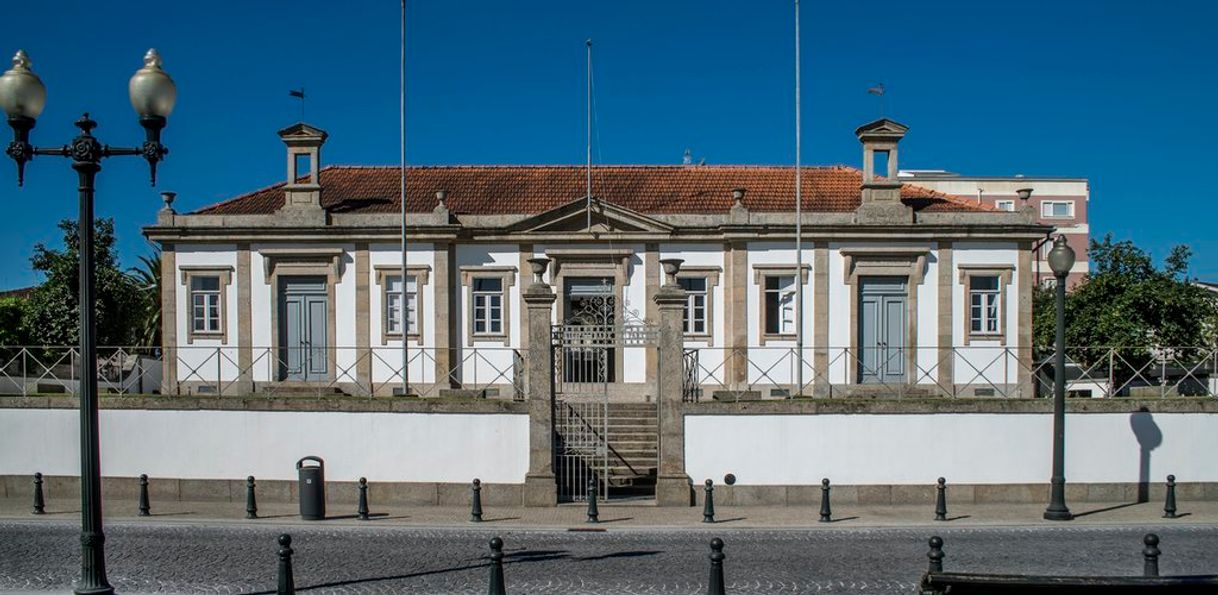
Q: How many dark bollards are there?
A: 15